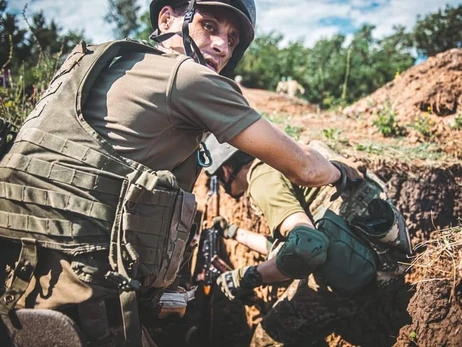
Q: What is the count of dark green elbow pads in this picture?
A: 1